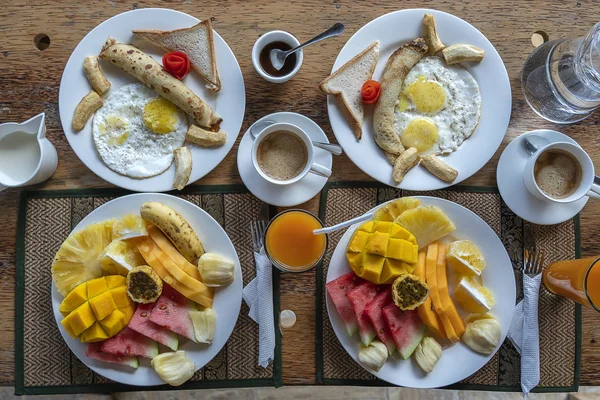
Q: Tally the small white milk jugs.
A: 1